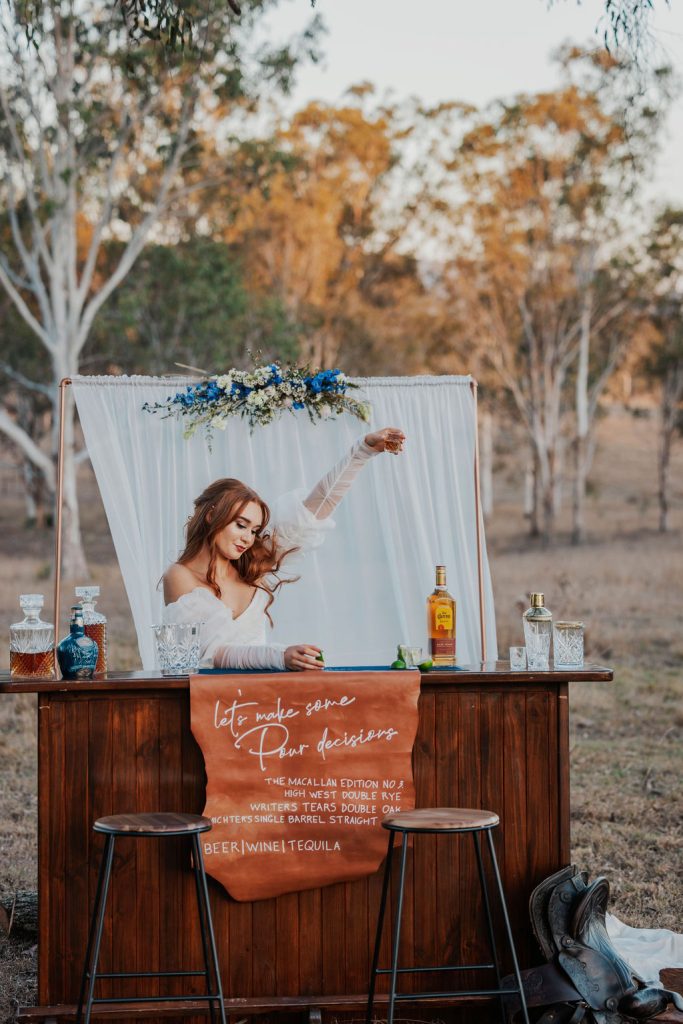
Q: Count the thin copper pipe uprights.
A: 2